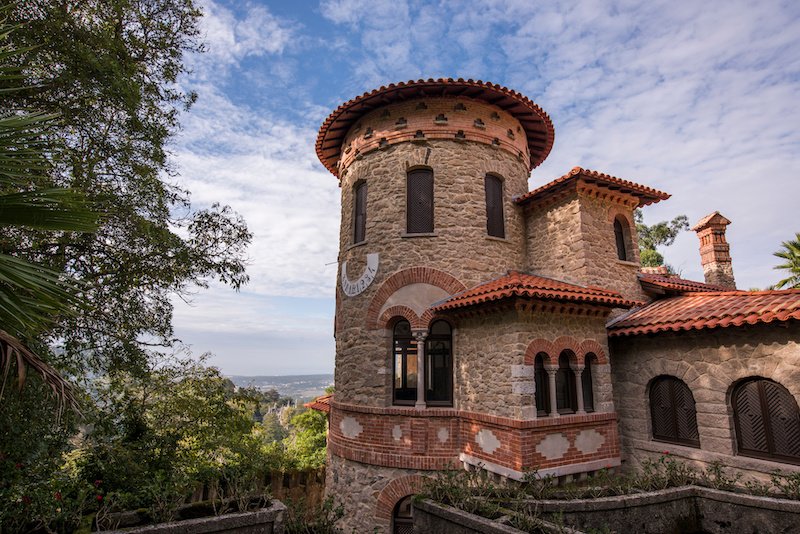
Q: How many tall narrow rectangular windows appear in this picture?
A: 3